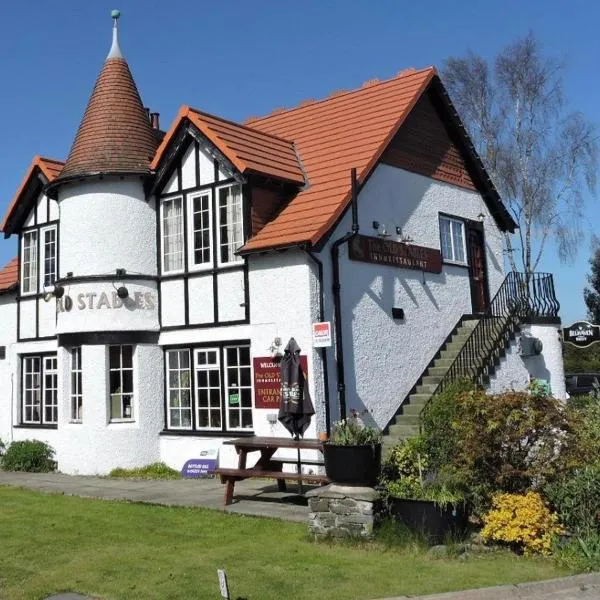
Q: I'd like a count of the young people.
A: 0